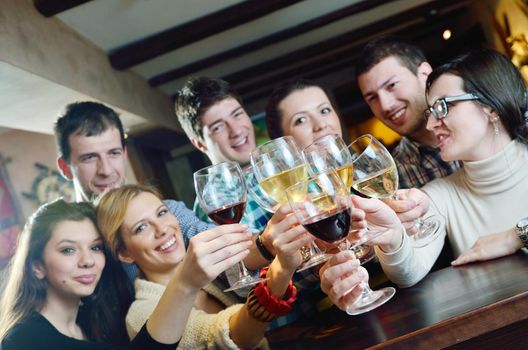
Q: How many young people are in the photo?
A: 7